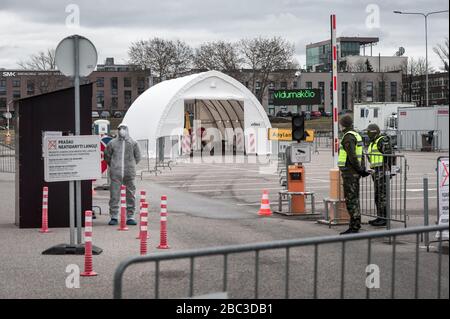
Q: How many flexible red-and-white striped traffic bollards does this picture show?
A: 6